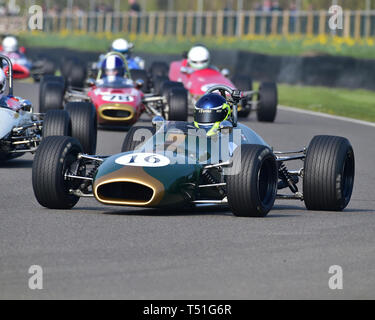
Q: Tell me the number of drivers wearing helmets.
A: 6